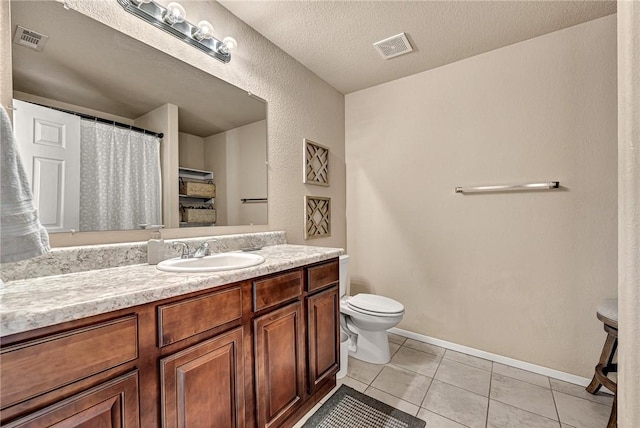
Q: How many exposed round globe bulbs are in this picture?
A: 4